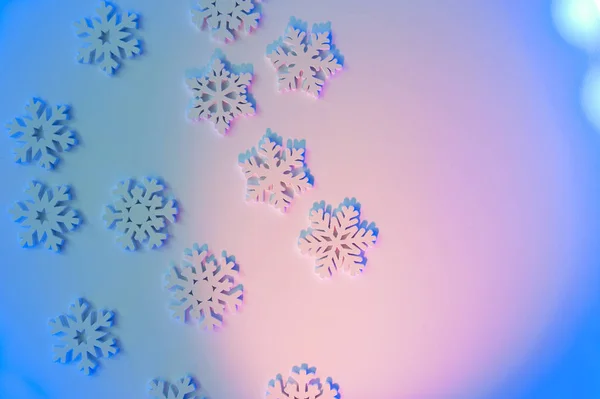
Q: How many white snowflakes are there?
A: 13